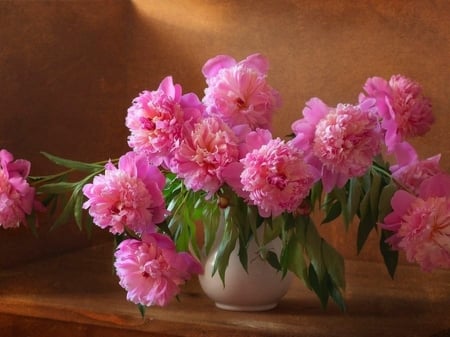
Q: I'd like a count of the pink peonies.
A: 11